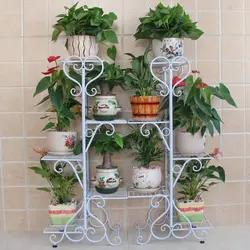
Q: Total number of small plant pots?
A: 10